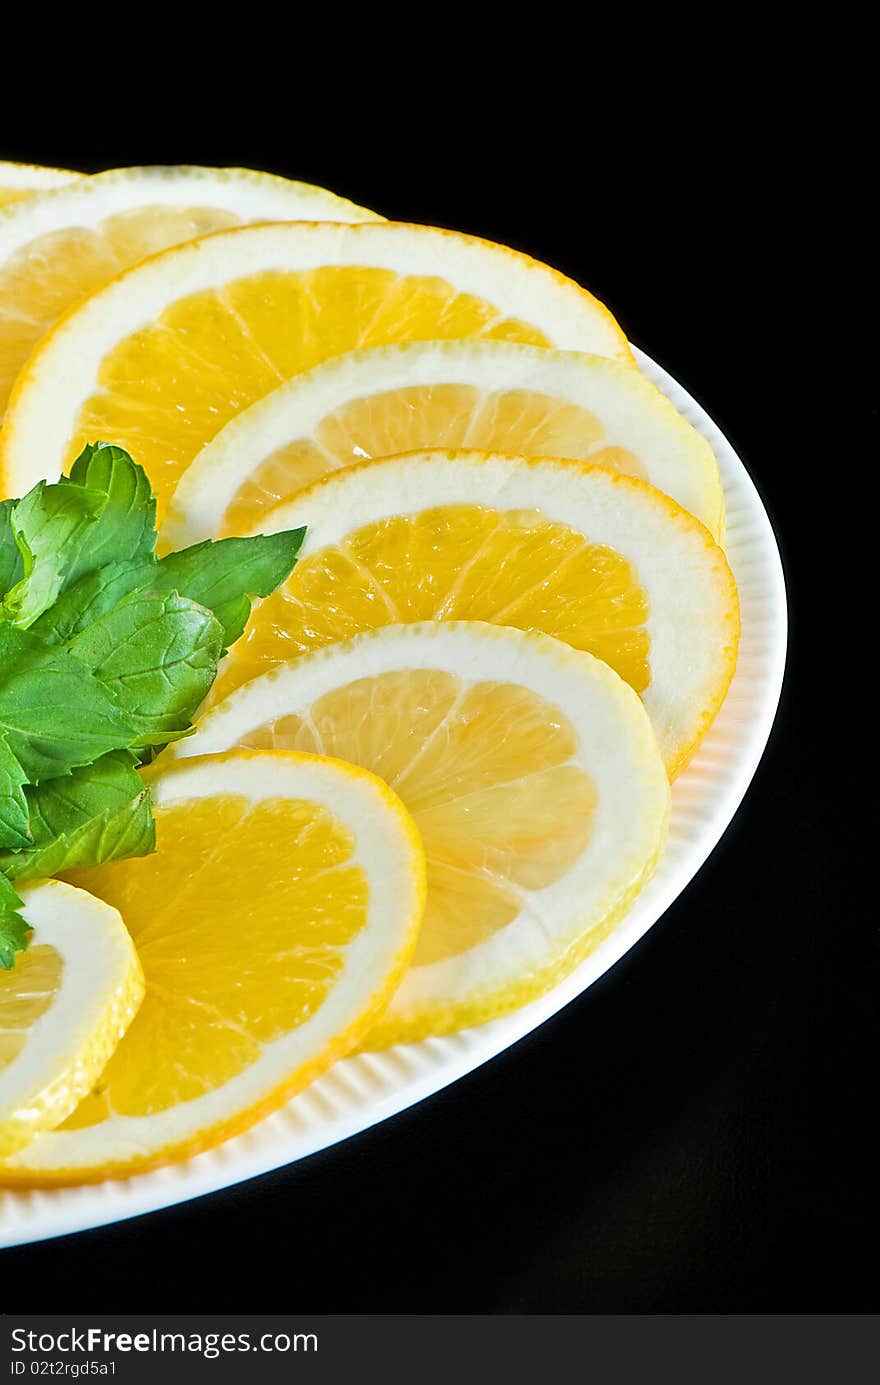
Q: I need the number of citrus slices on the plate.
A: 8